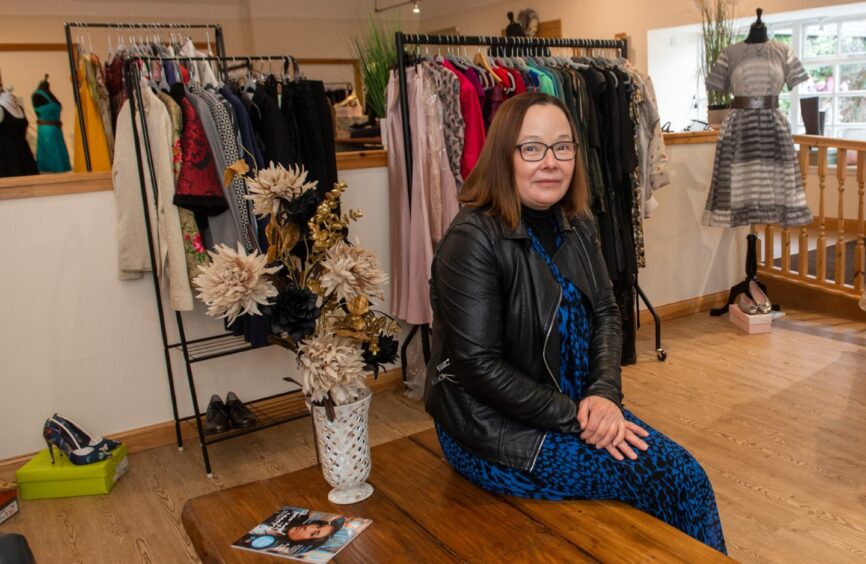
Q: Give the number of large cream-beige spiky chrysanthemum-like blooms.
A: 4